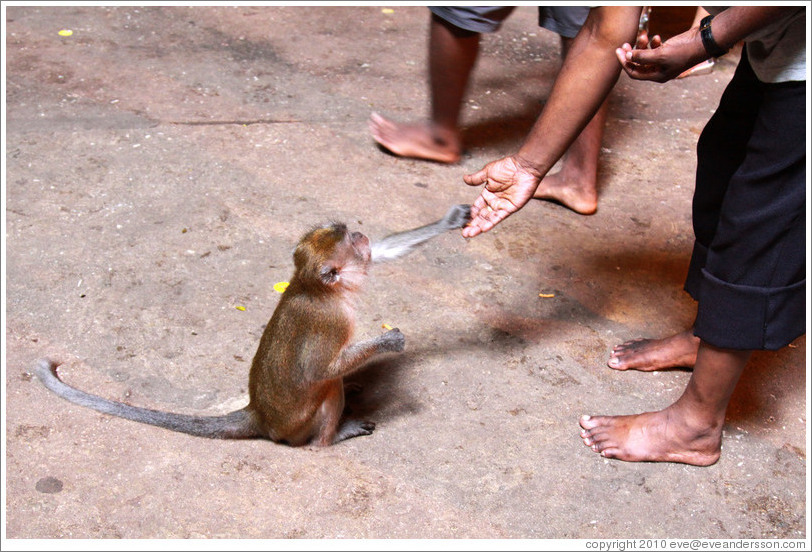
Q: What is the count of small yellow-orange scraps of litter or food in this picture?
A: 6